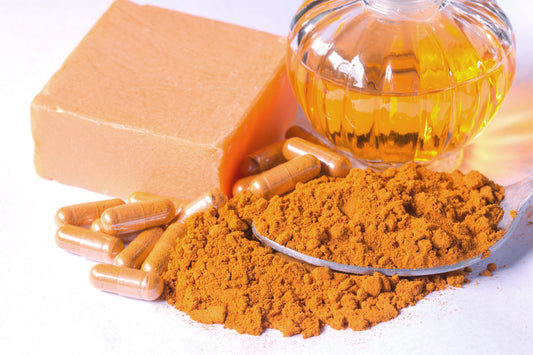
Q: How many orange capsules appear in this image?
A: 14